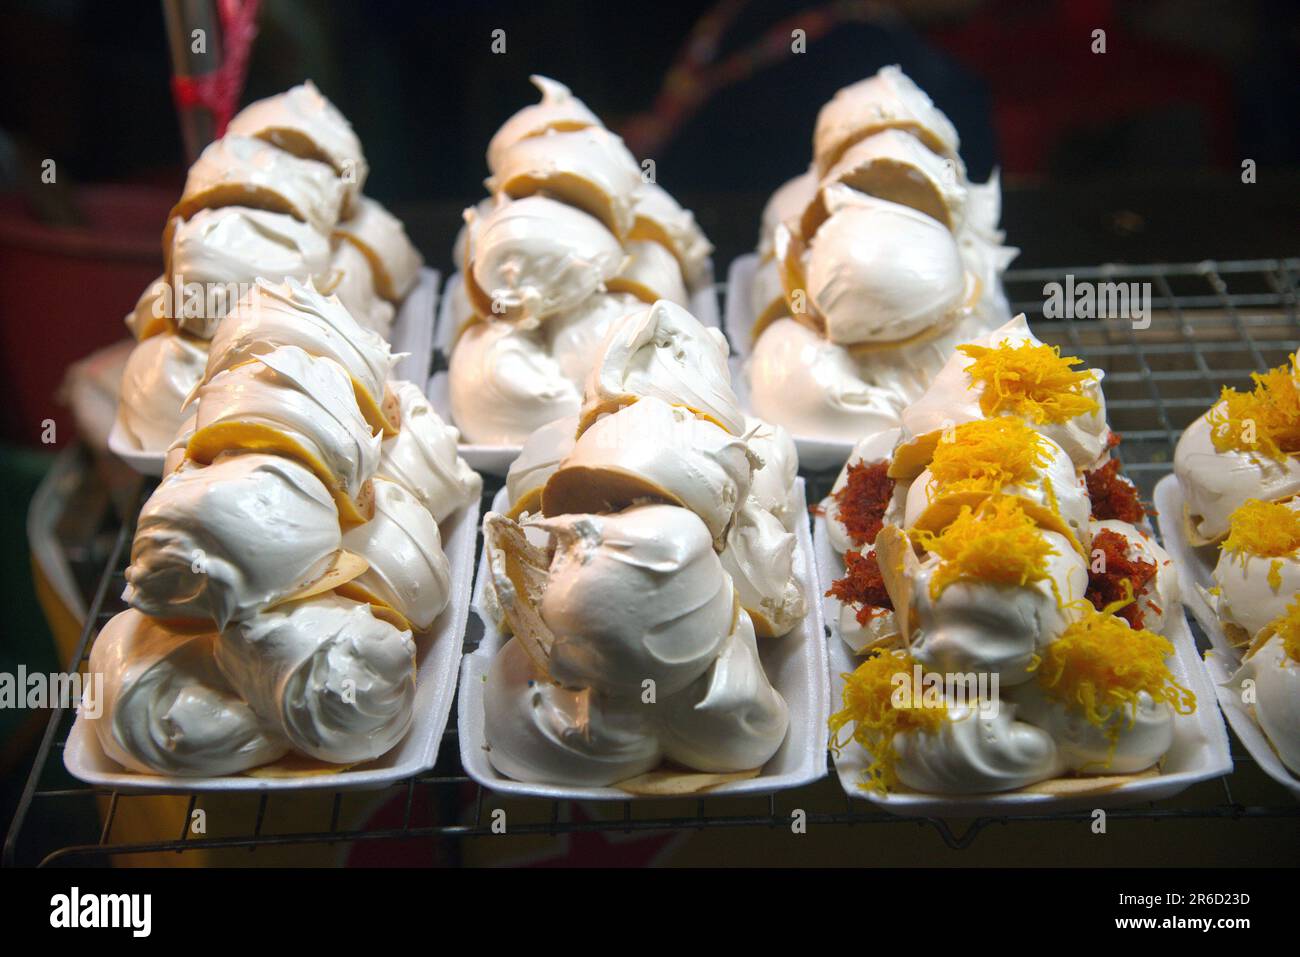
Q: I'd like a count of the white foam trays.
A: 7